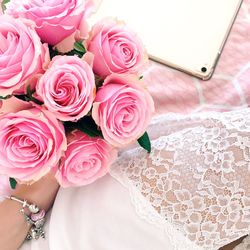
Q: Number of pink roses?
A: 7